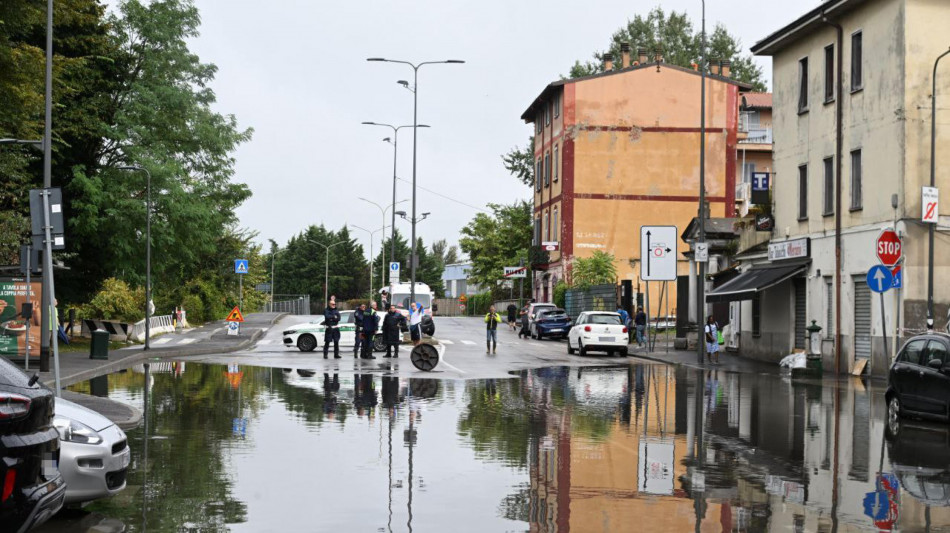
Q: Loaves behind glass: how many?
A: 0